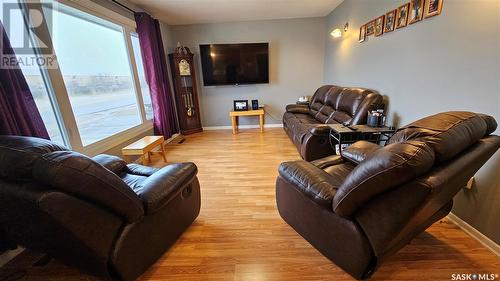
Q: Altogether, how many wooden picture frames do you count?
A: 7